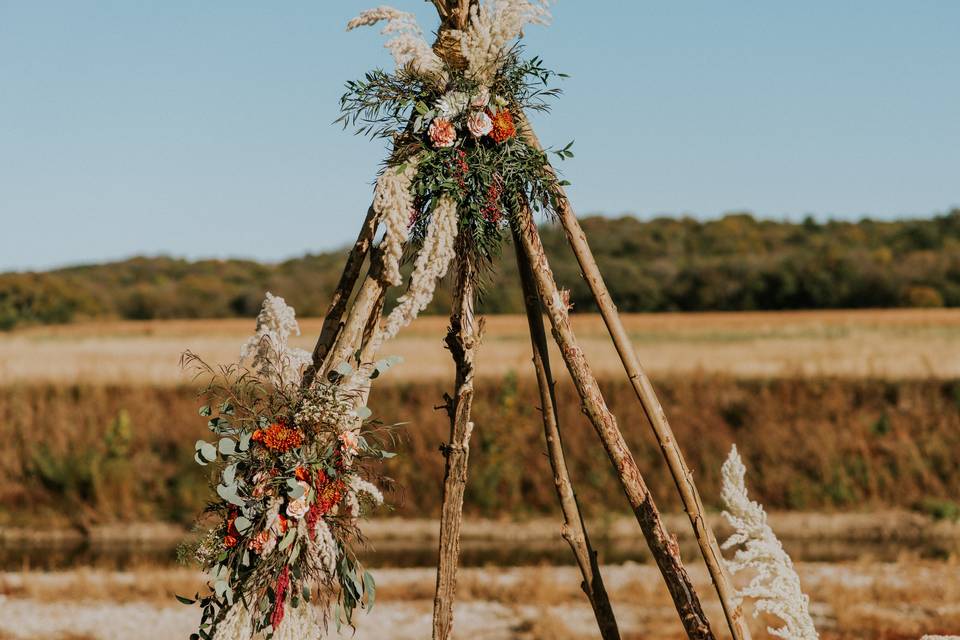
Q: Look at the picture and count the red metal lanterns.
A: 0